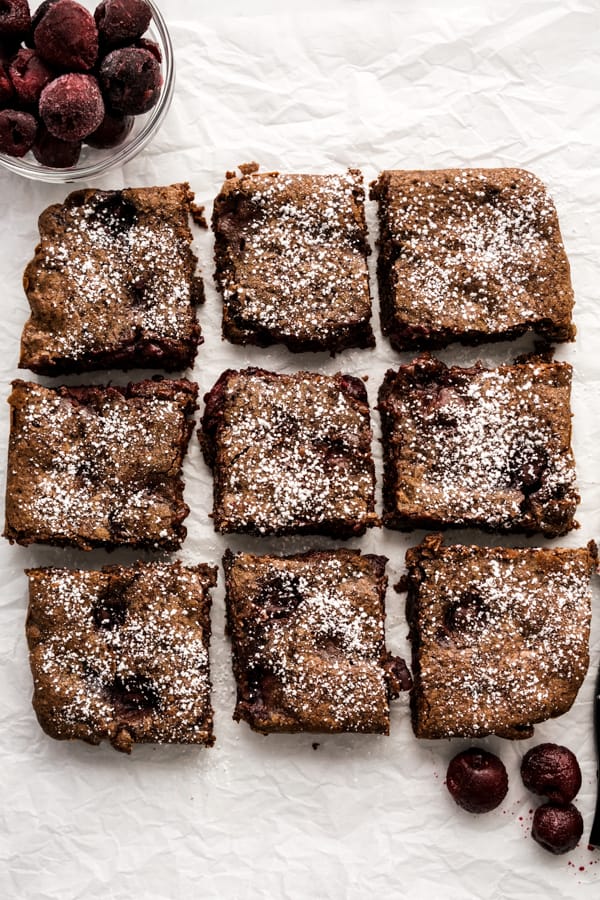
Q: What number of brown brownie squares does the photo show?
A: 9